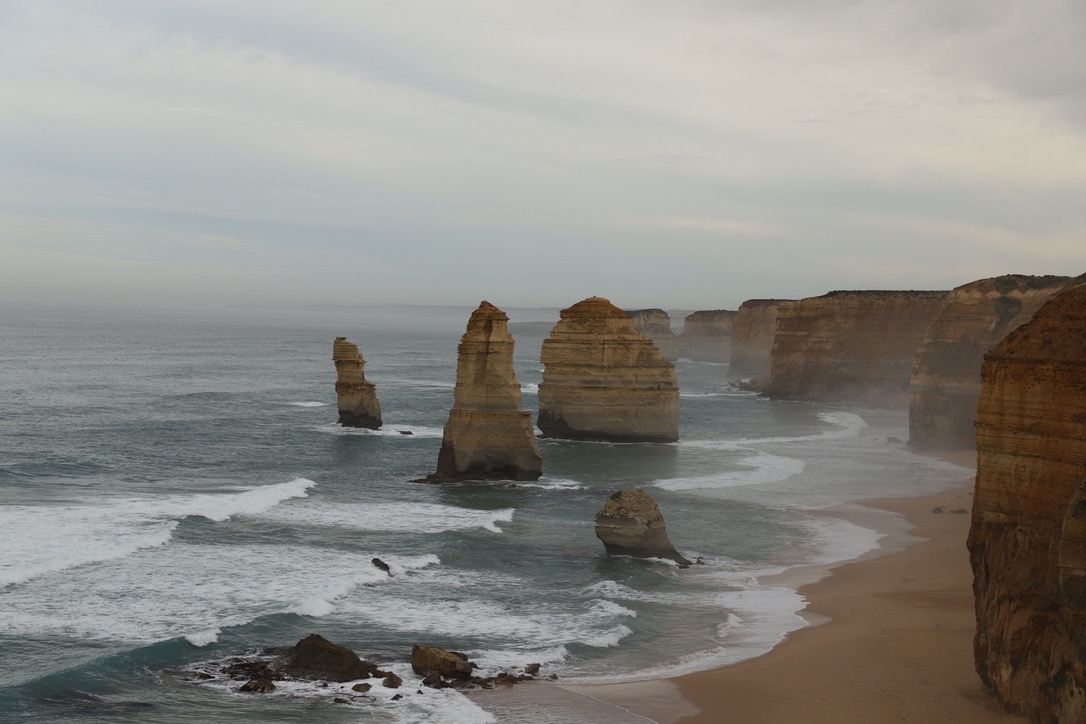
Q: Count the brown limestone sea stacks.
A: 4